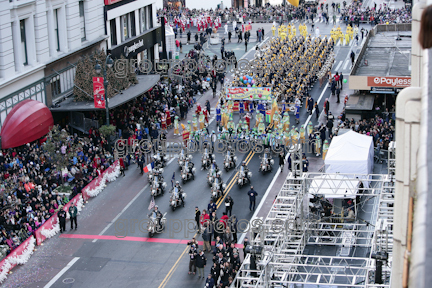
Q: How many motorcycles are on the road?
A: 13